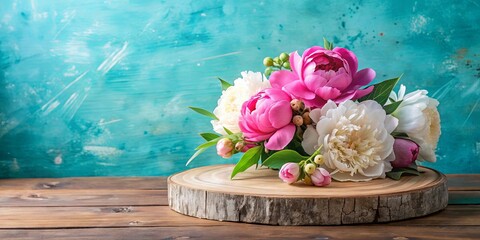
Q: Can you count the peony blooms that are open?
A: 5